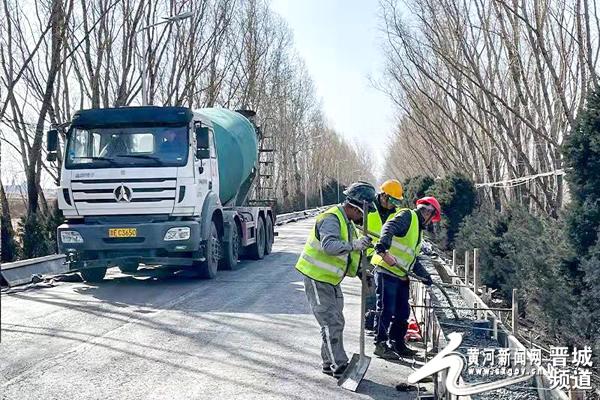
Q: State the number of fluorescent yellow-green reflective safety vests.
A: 3